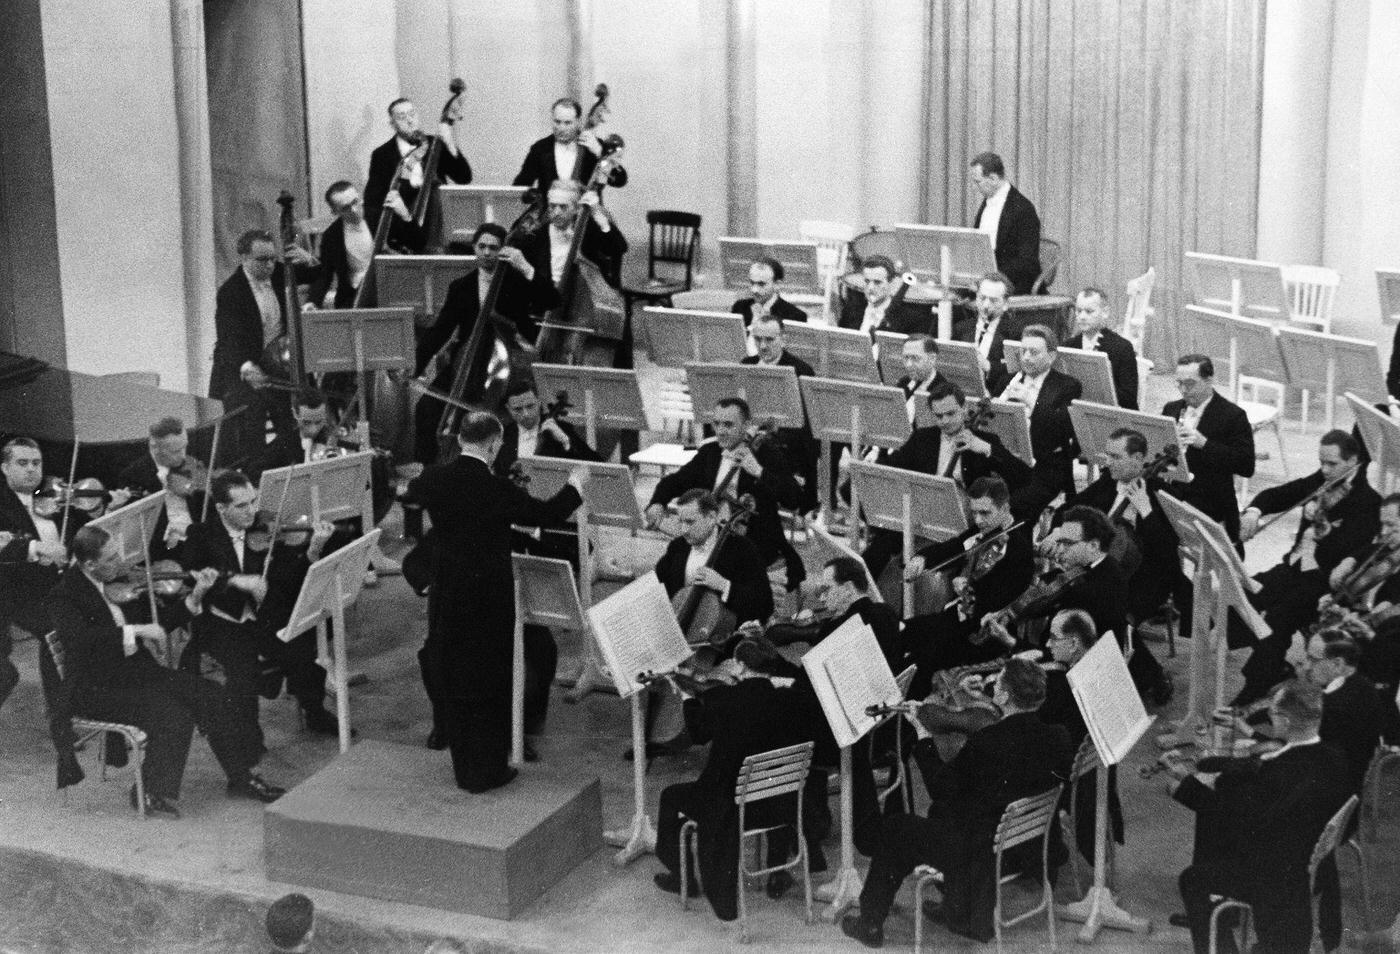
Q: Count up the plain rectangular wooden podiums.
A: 1